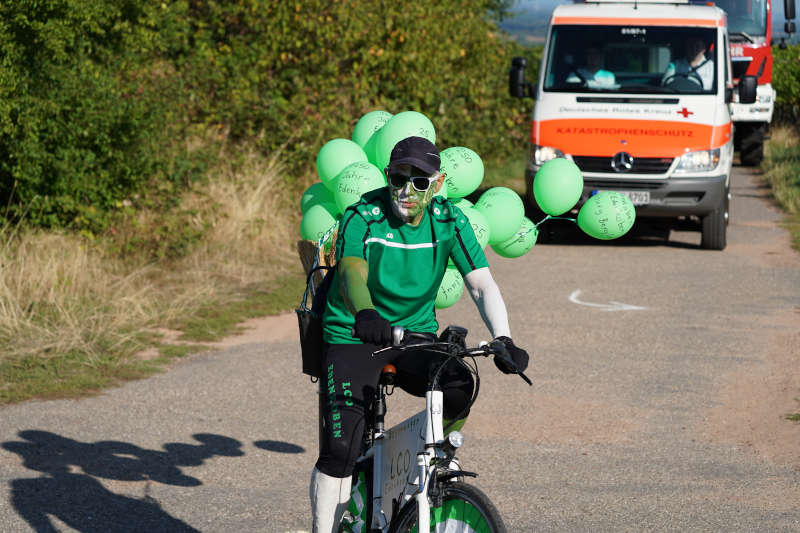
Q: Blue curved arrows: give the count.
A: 0